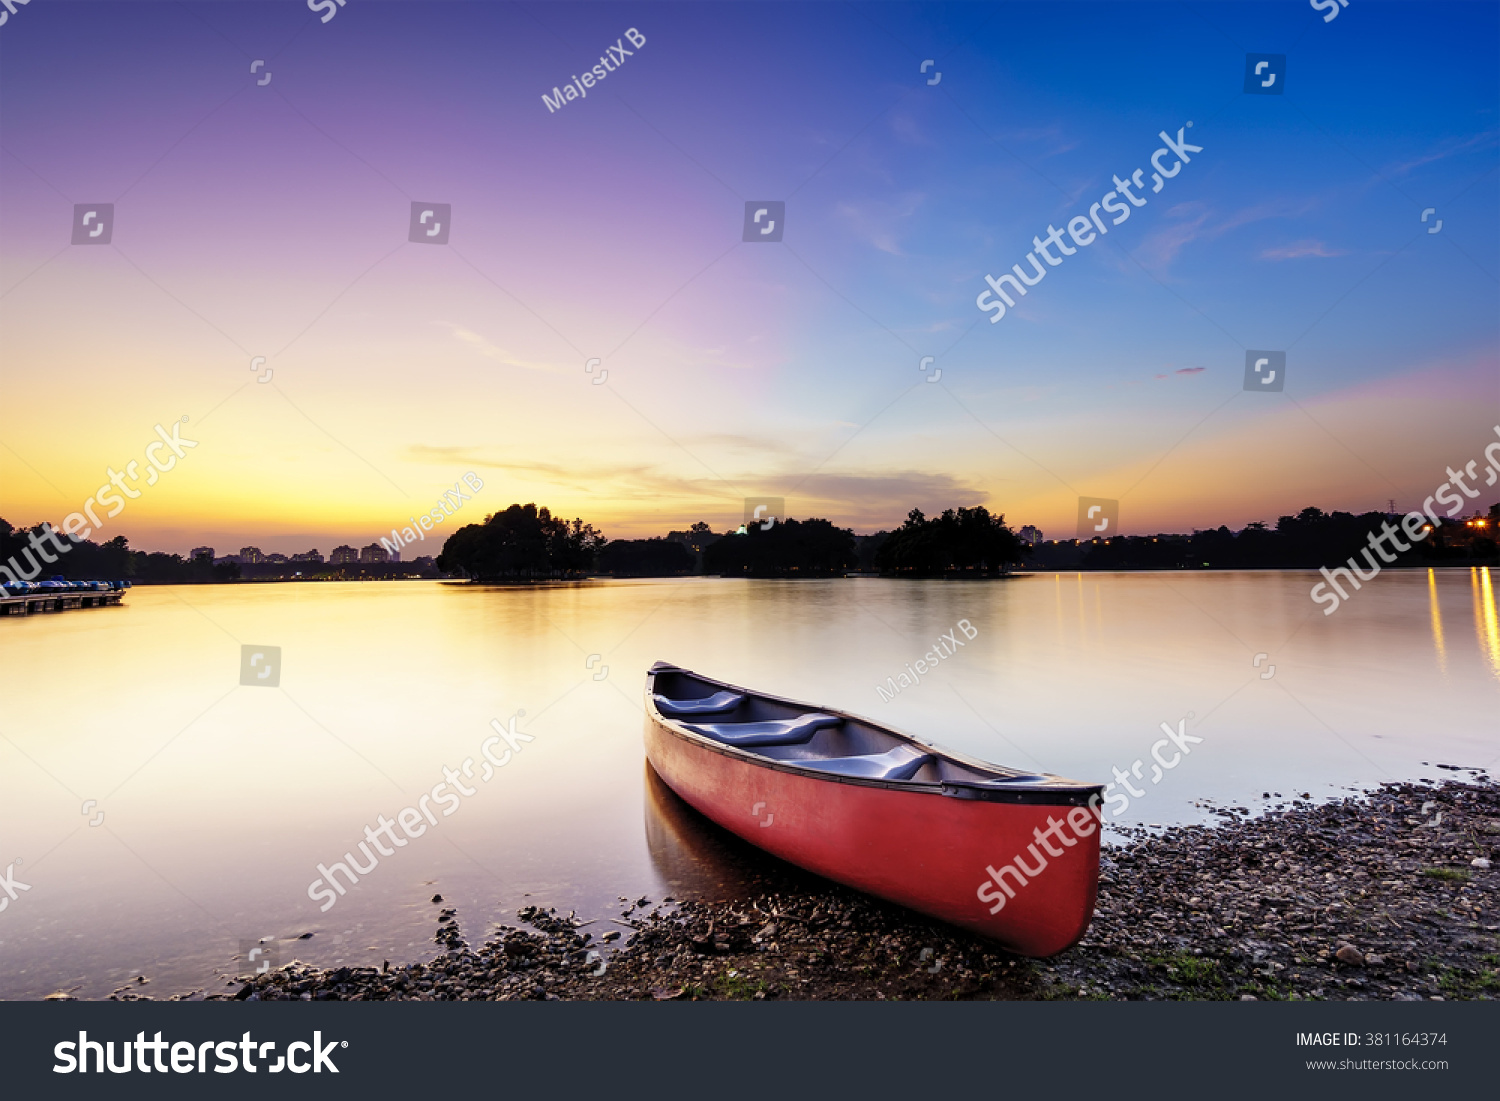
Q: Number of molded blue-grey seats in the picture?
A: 3